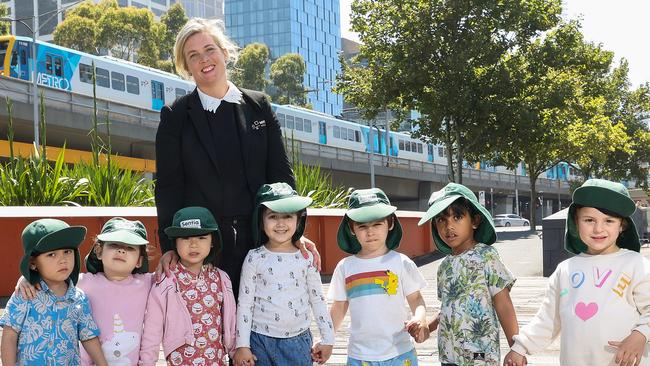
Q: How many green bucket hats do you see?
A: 7